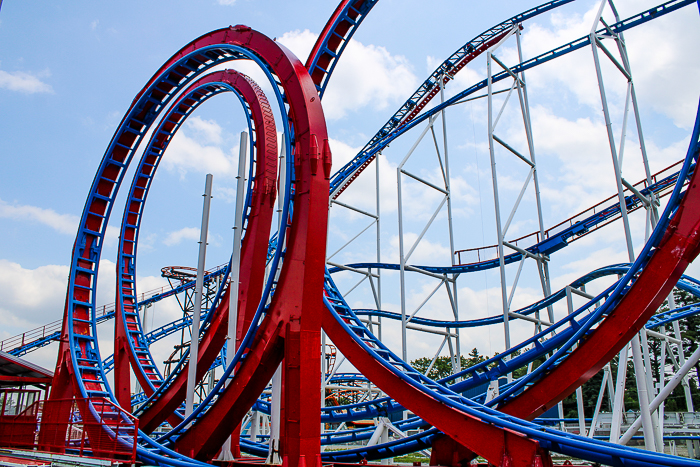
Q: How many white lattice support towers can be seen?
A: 4